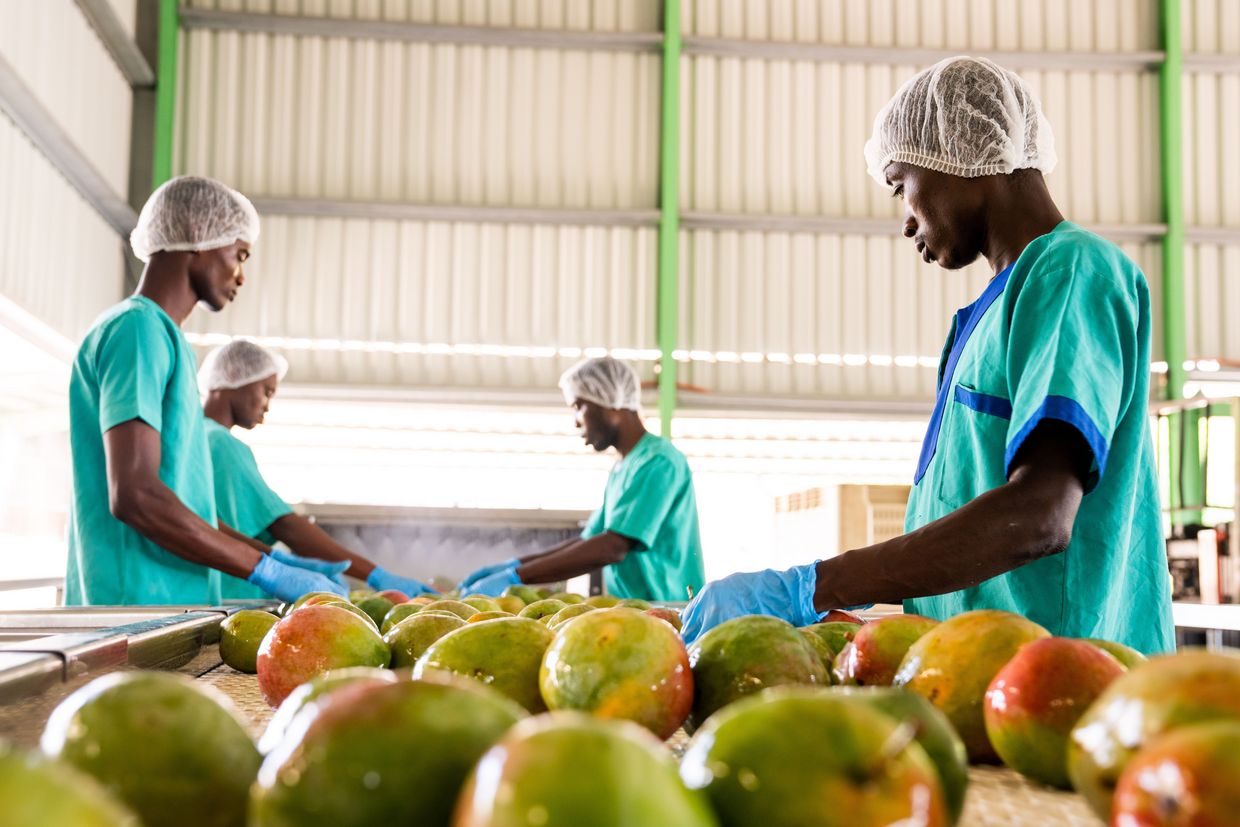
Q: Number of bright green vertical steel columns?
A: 3